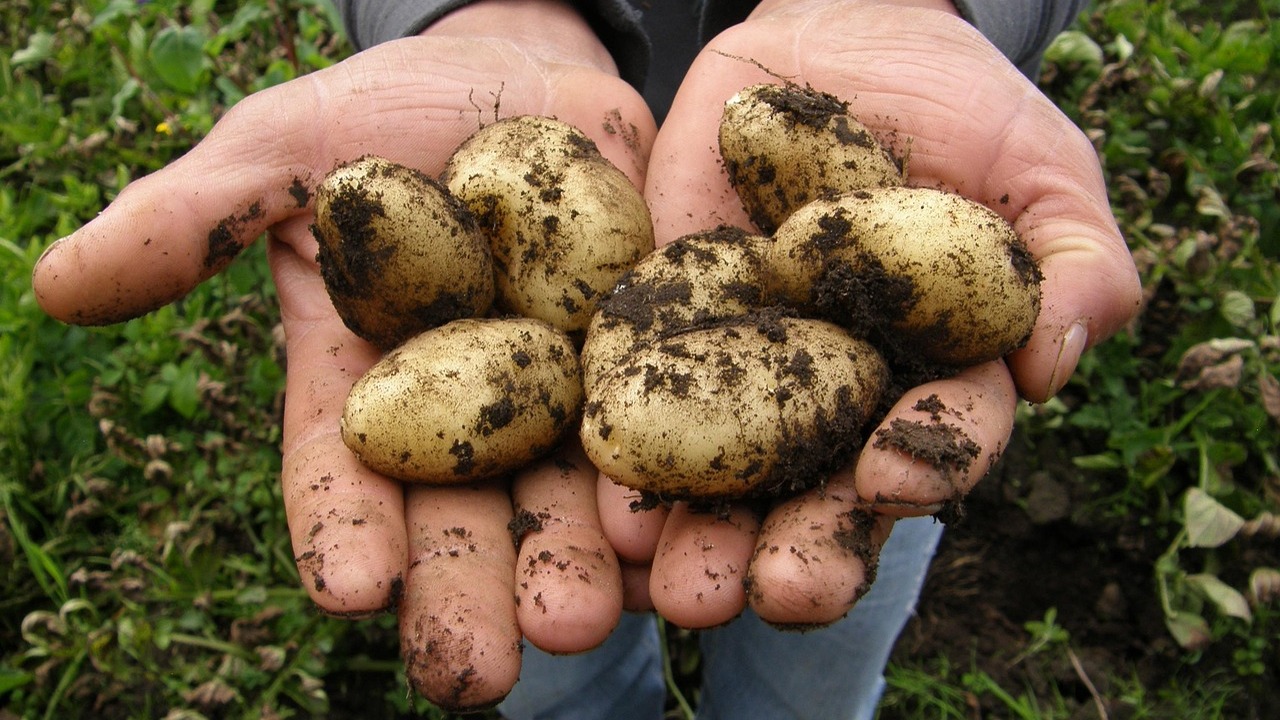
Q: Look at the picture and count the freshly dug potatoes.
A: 7